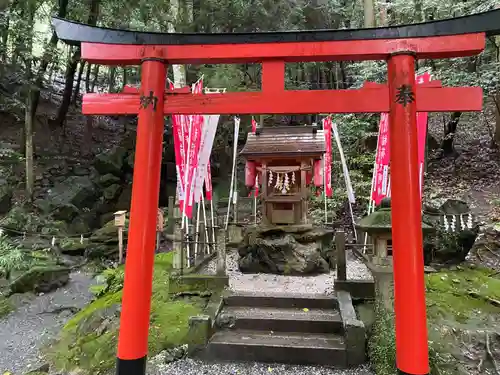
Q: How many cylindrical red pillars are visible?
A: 2